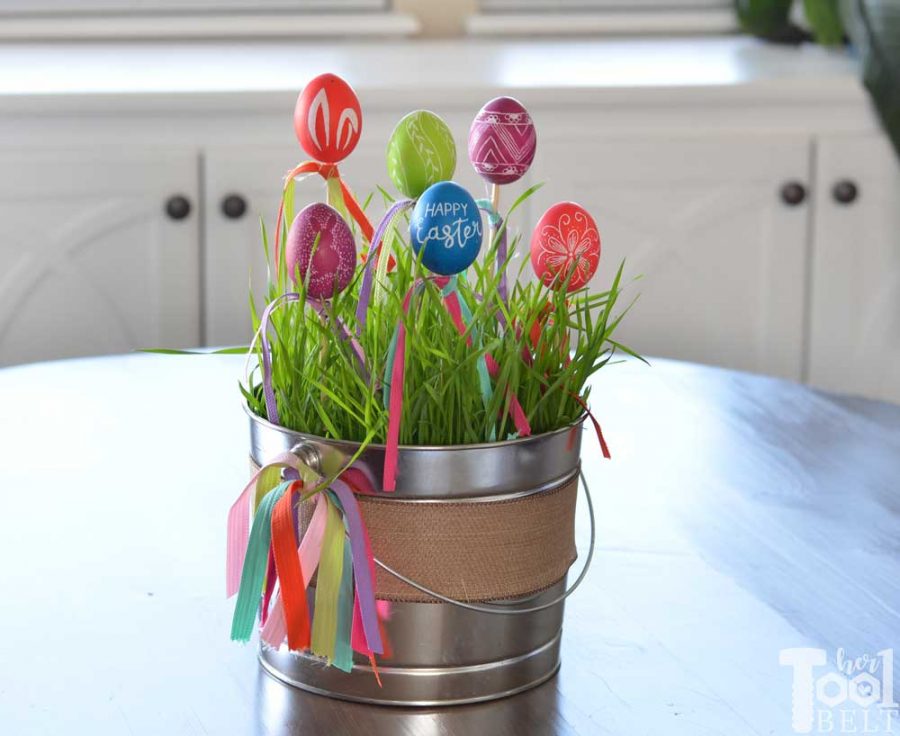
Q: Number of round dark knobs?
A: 4